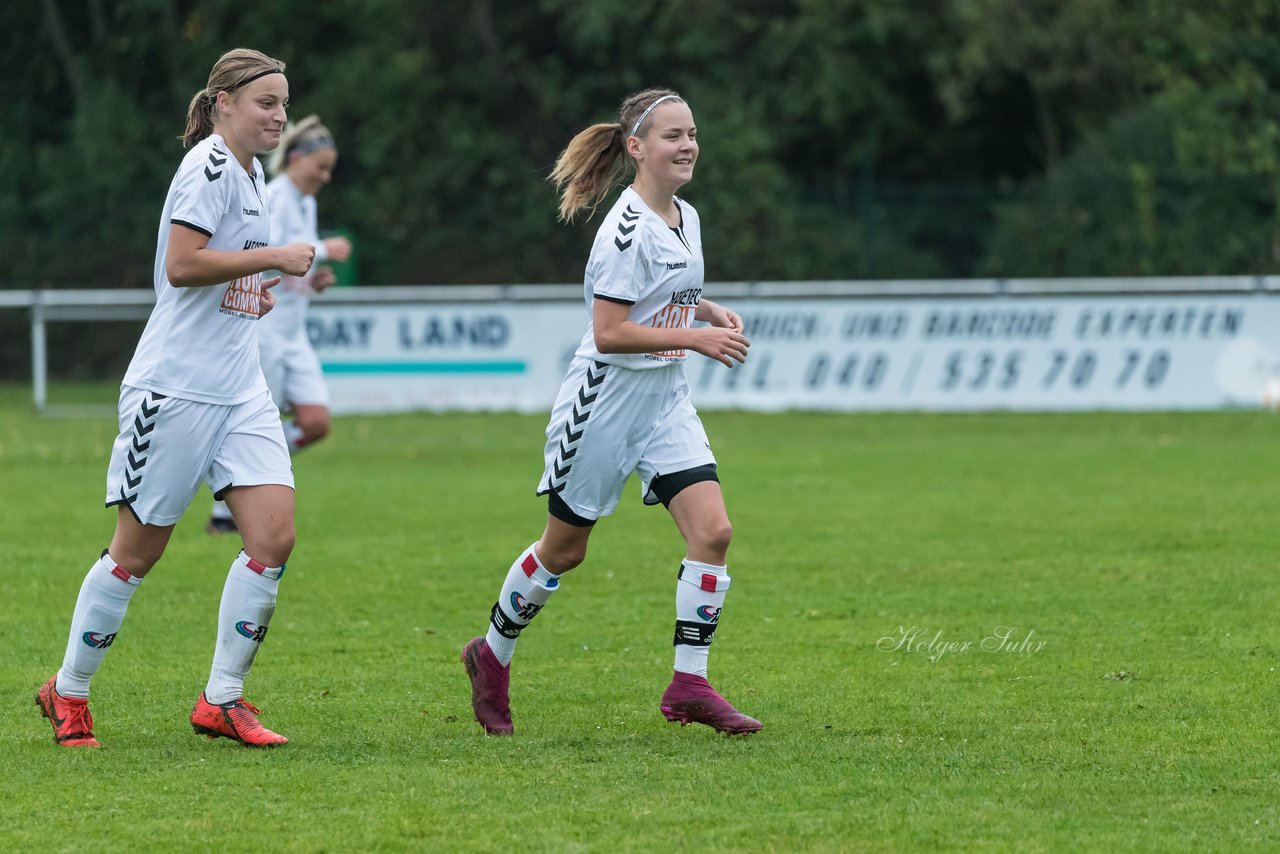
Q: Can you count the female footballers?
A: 3